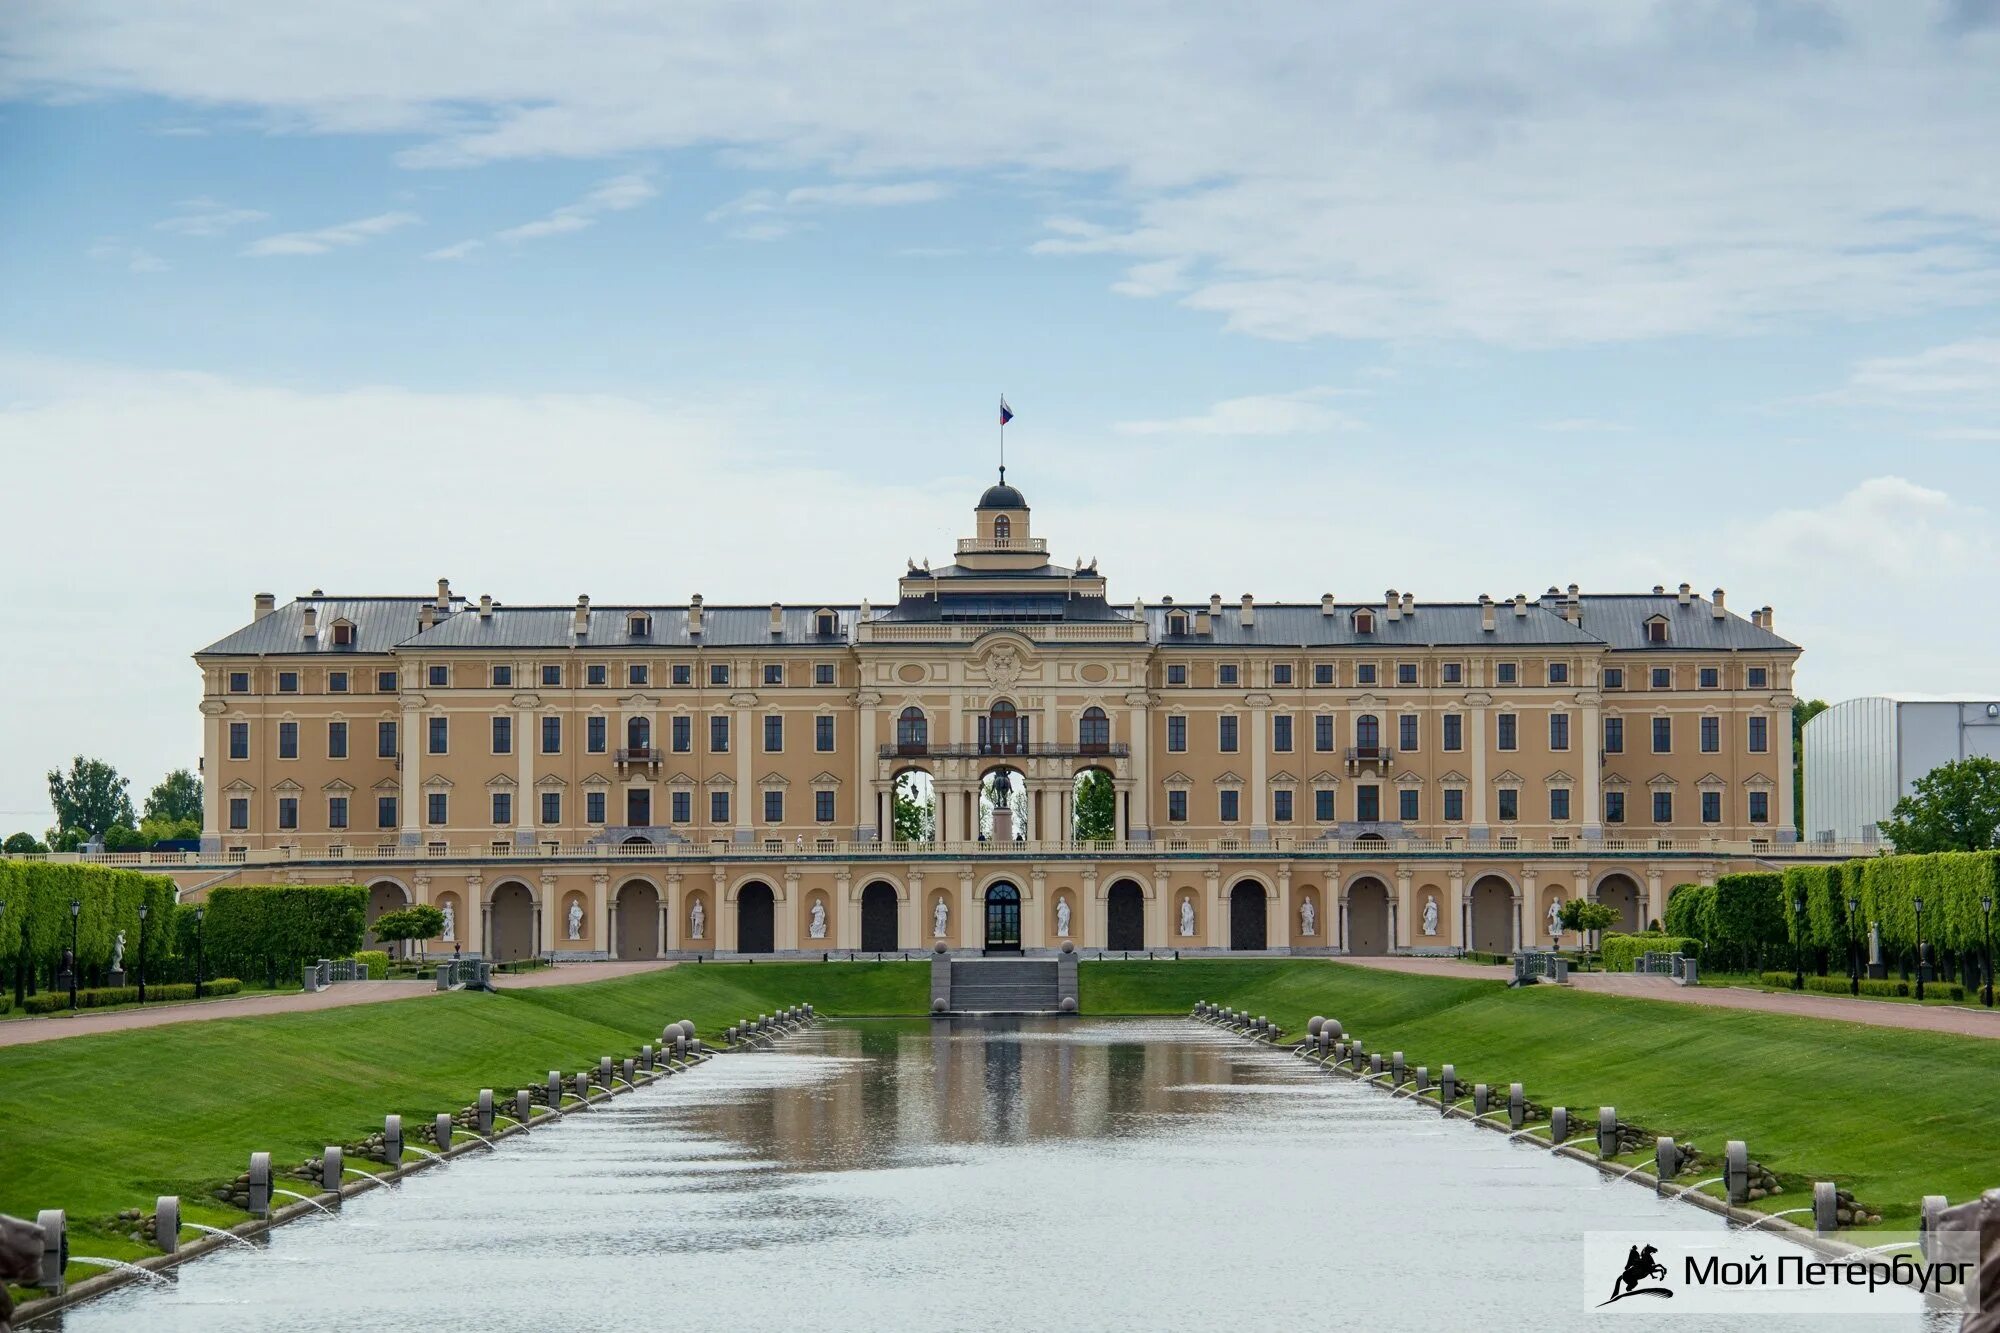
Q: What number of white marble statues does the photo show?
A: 12